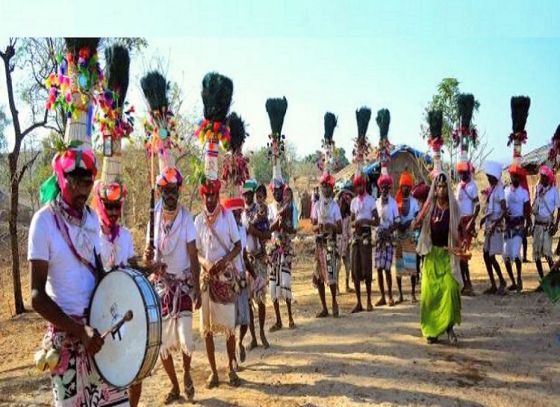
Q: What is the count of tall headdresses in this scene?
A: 13